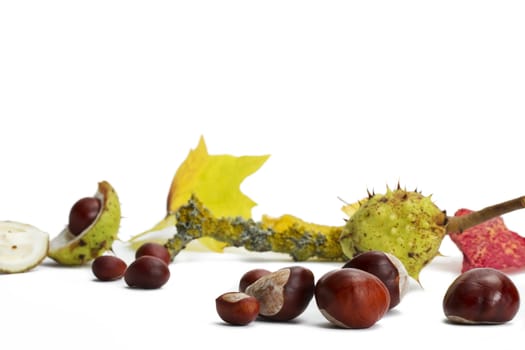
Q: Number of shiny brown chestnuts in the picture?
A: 10